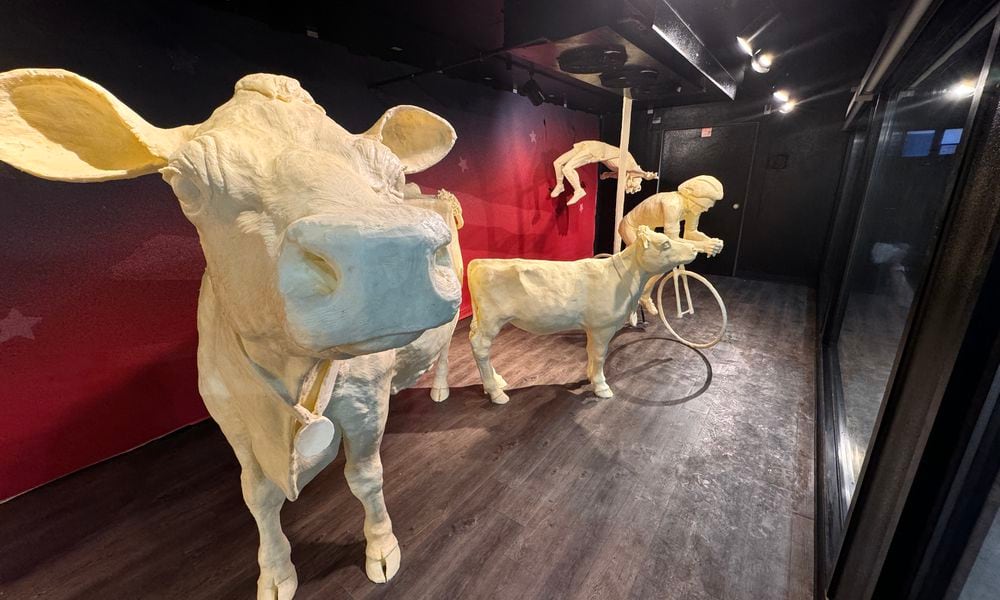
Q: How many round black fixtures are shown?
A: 2